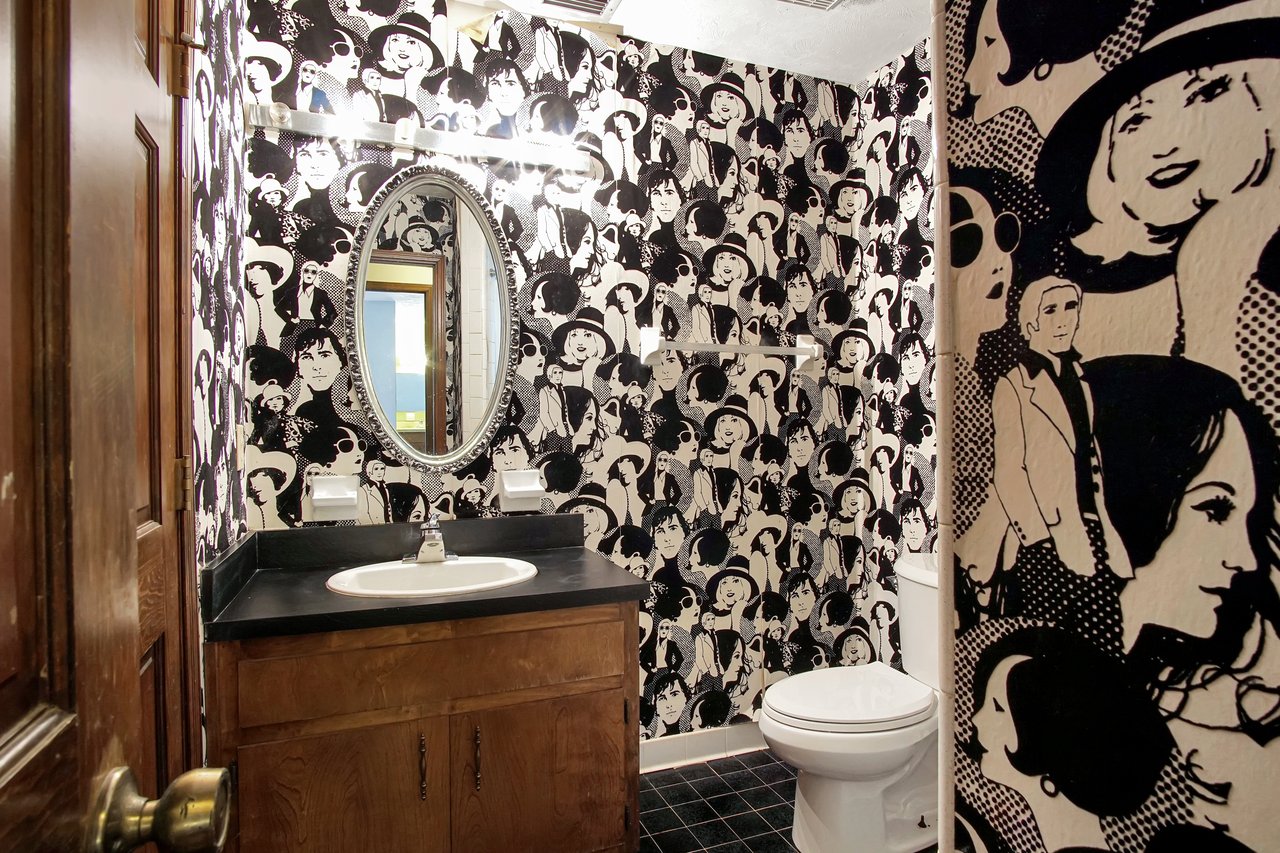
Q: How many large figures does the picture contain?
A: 6